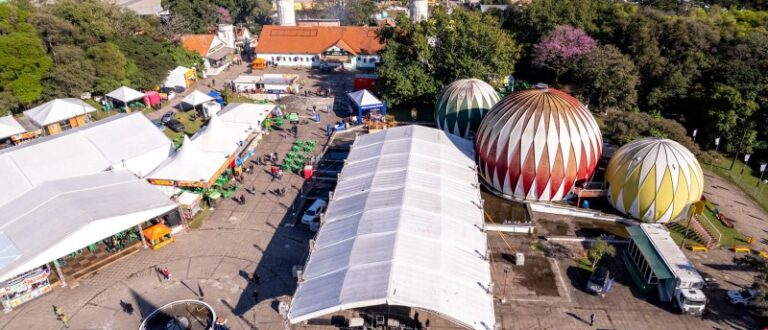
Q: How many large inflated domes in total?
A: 3